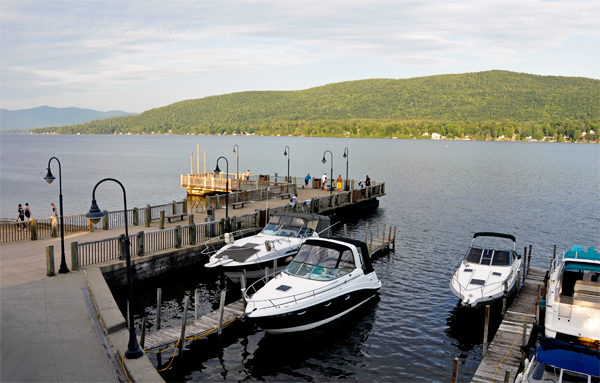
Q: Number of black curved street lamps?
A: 7